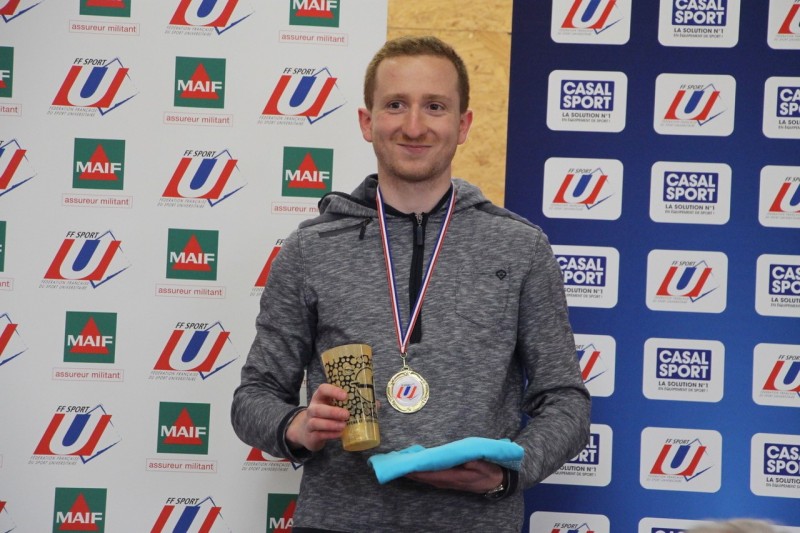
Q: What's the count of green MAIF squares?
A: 12